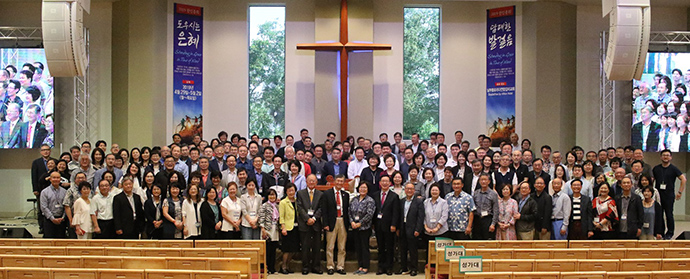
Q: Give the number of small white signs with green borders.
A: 3